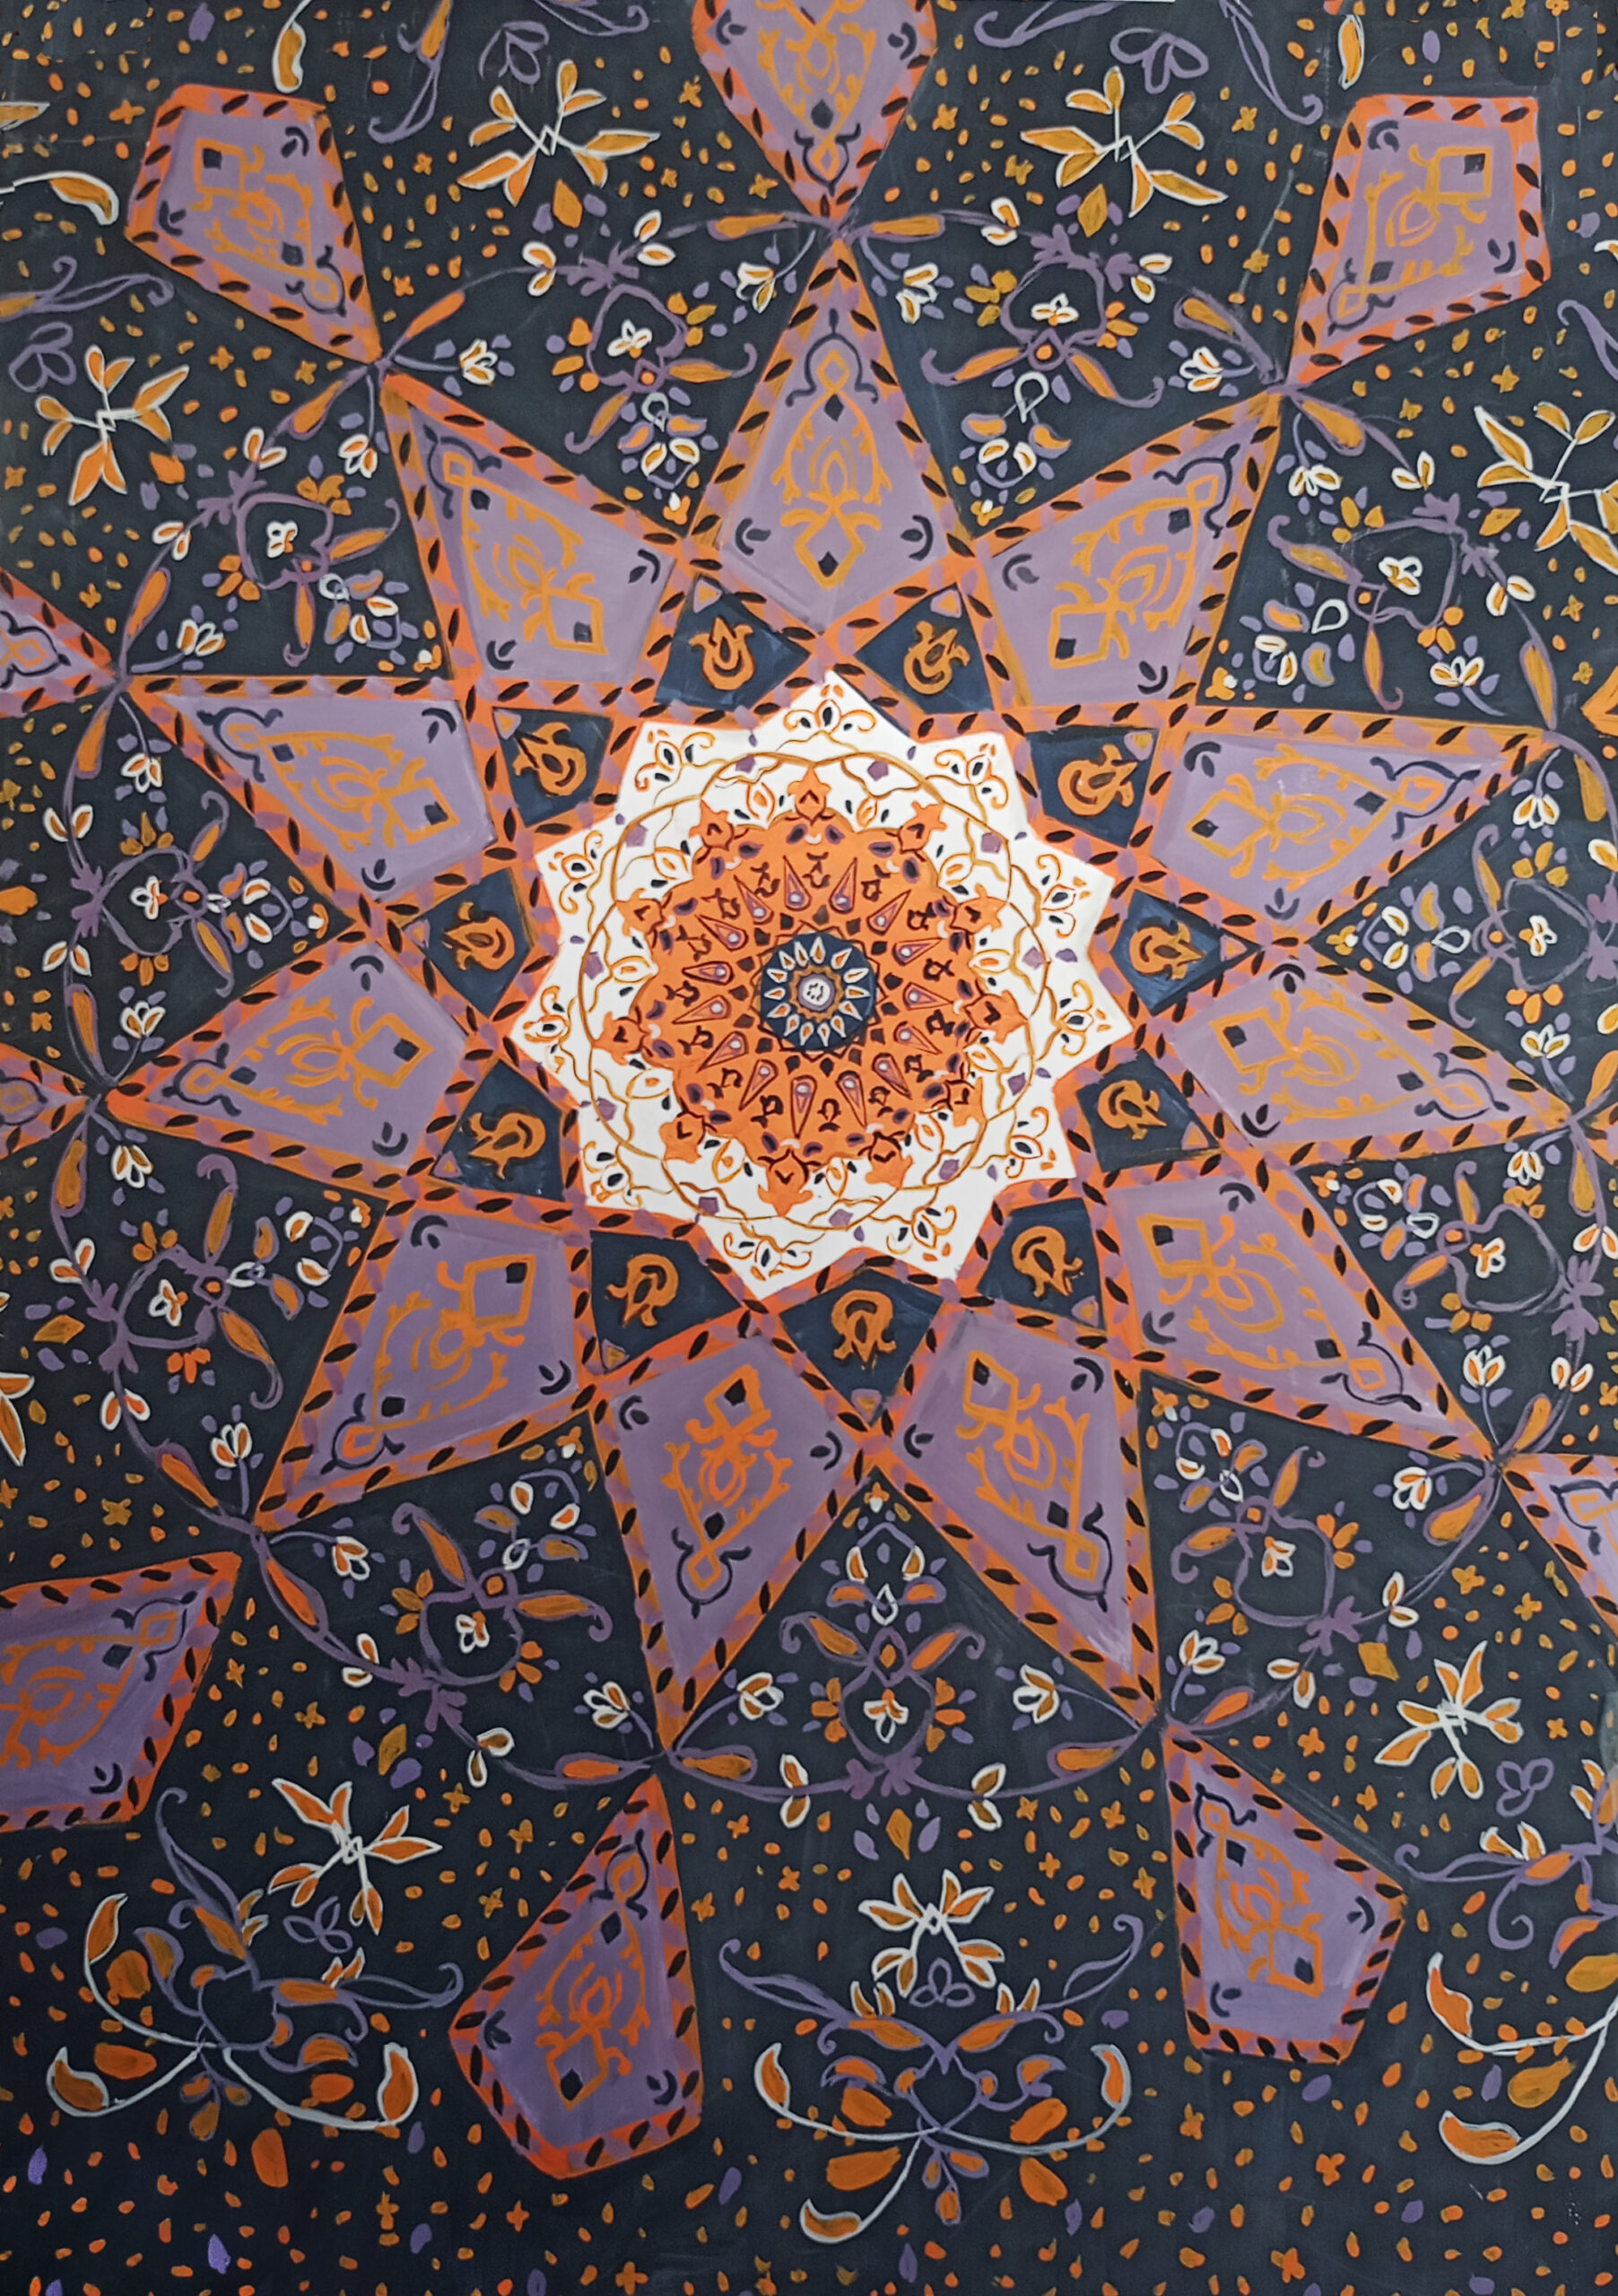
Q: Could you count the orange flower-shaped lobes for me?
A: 11